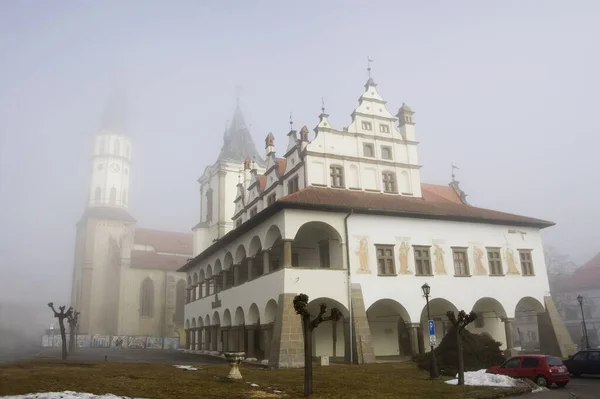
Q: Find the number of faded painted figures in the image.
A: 5